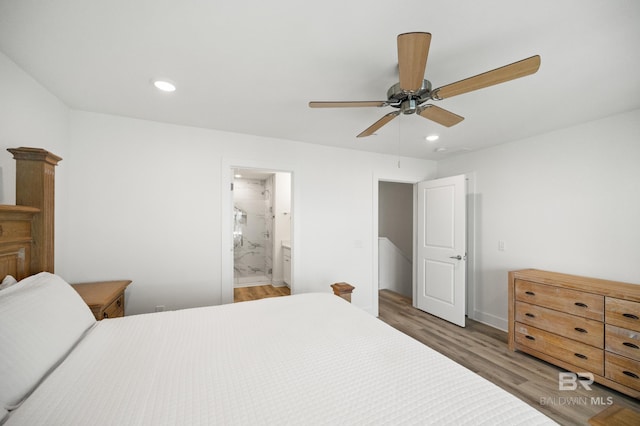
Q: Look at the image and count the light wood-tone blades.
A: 5